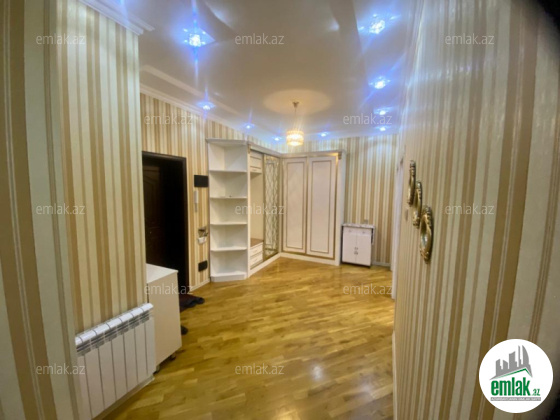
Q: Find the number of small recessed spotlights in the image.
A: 9